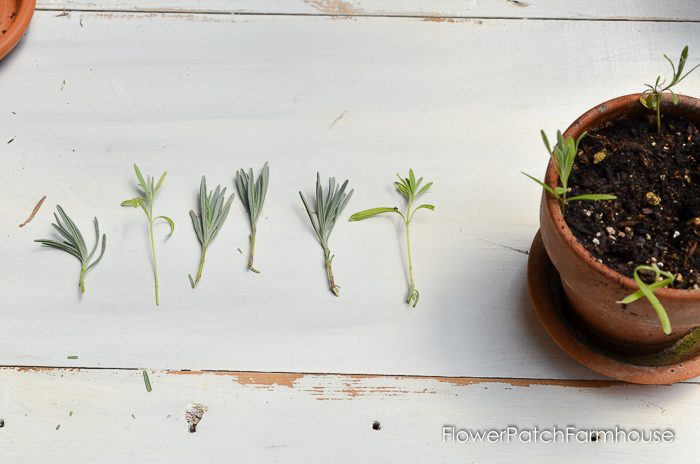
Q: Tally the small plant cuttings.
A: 6